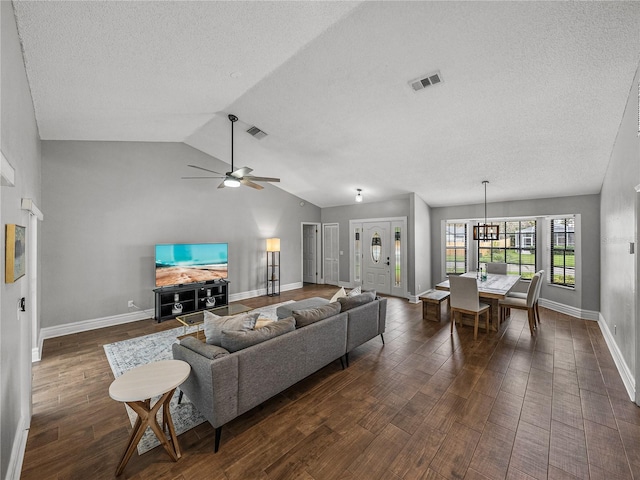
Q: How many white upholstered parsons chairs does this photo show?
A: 4